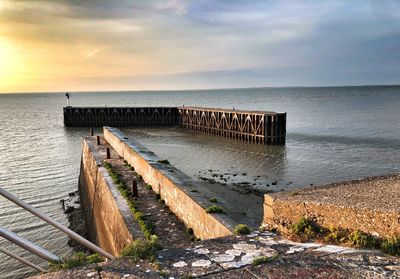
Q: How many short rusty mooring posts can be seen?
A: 4